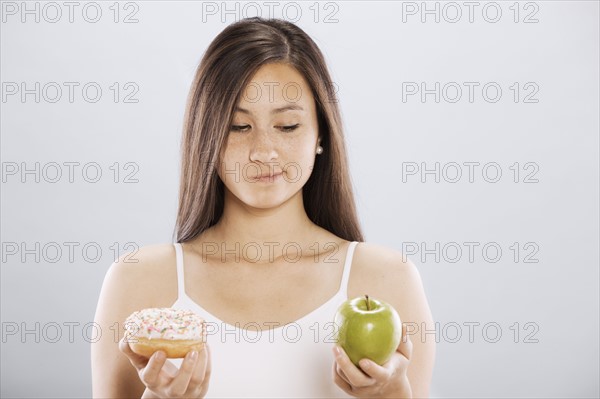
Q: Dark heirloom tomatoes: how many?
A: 0